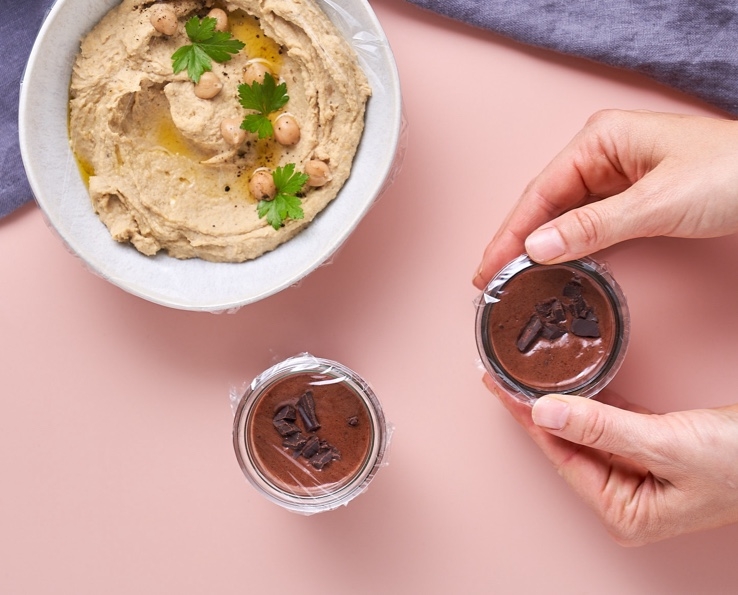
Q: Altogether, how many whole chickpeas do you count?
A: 8